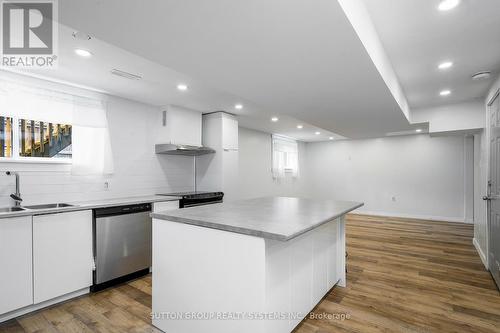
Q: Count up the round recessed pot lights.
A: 11